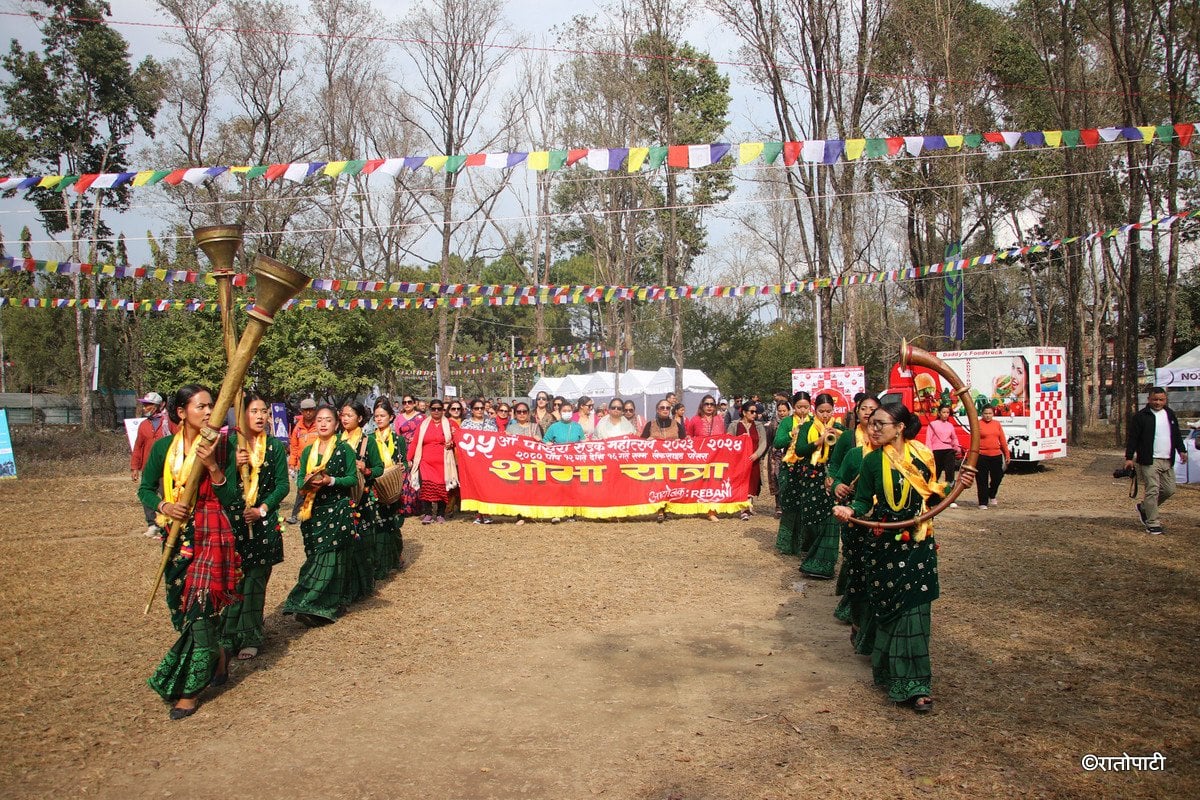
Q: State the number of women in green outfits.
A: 10